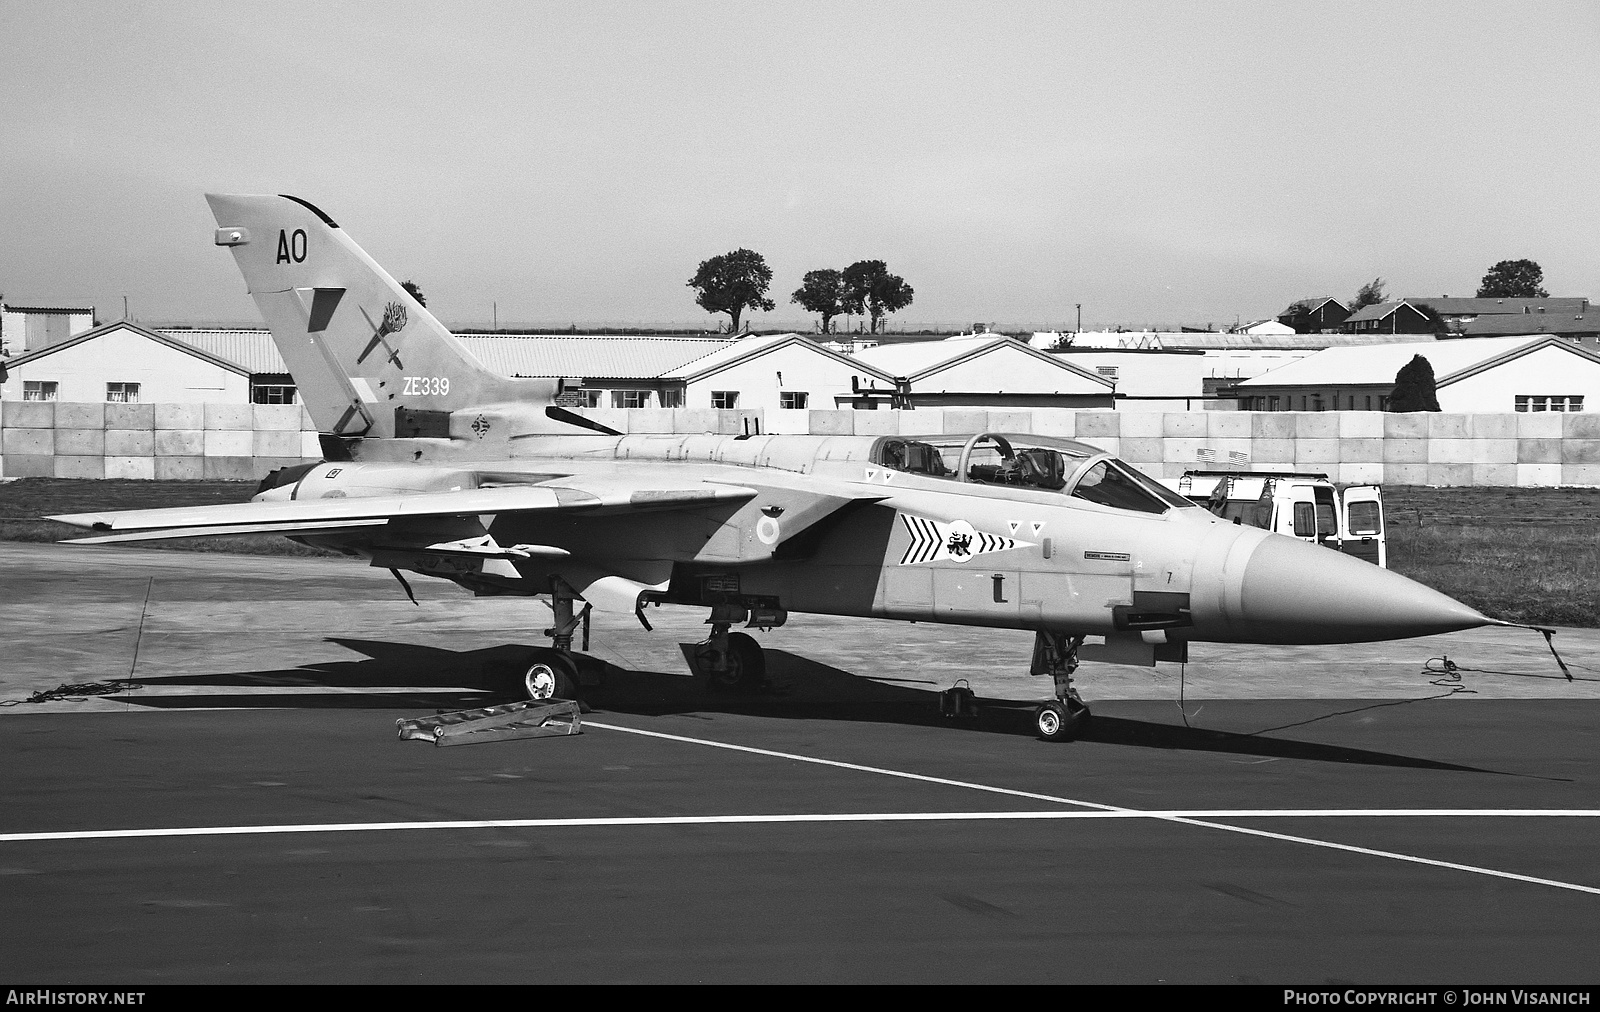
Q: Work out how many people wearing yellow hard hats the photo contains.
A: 0